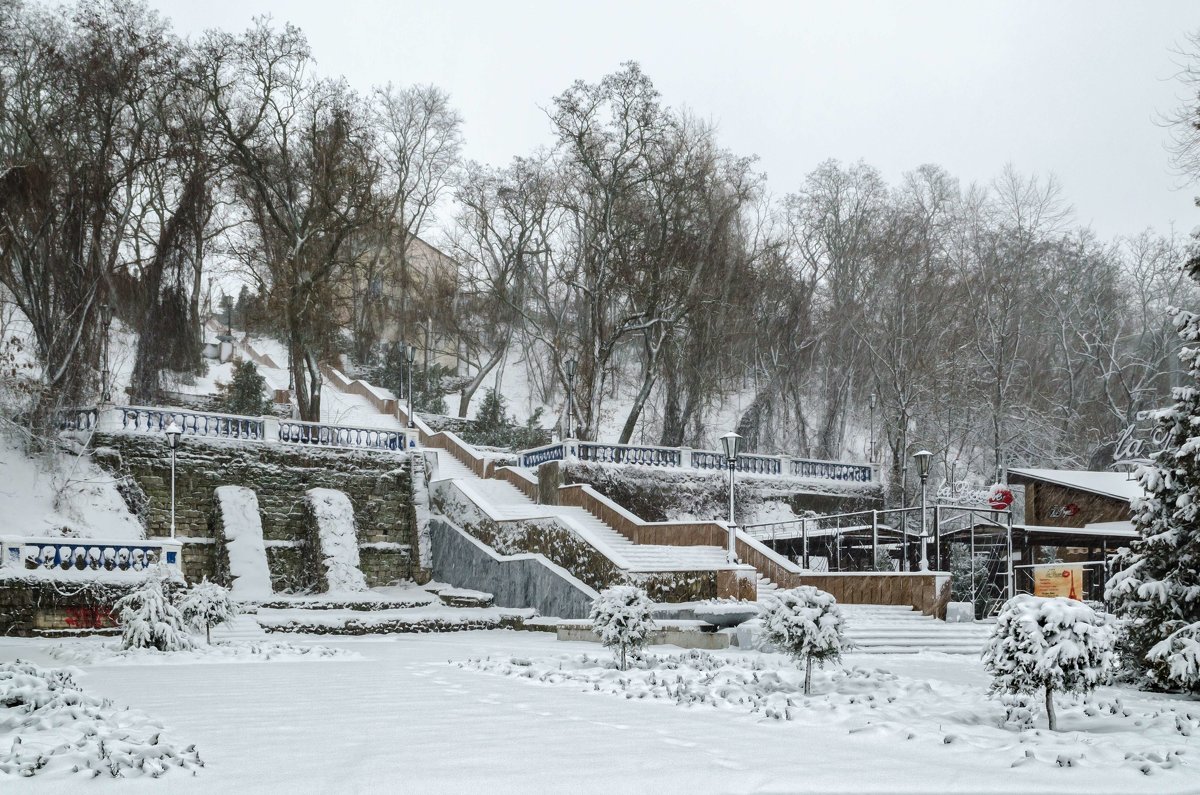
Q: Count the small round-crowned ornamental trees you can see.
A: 4